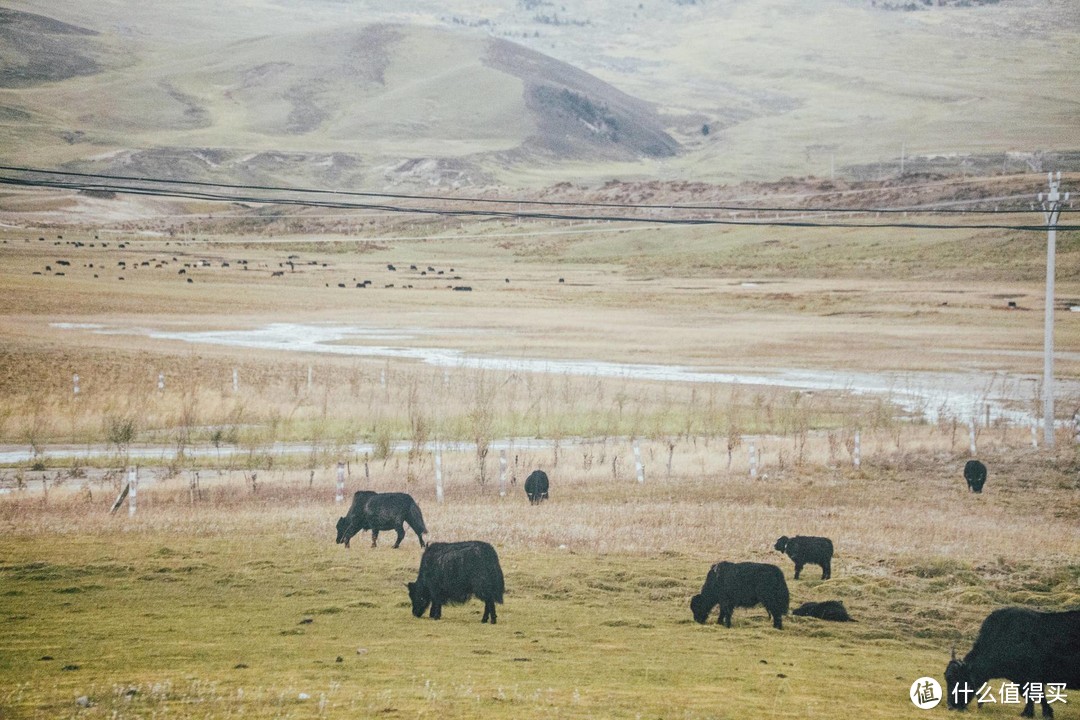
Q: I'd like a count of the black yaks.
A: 8